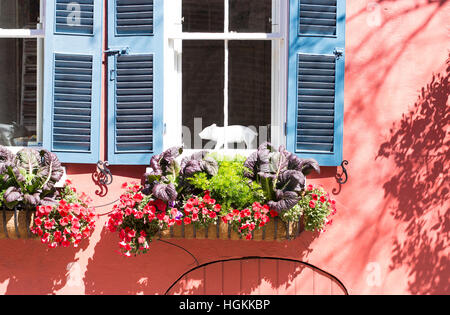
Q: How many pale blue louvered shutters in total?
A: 3